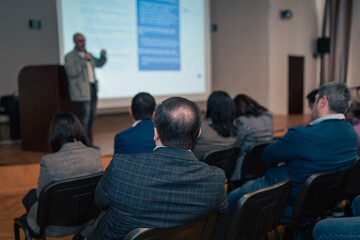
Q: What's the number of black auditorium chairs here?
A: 7